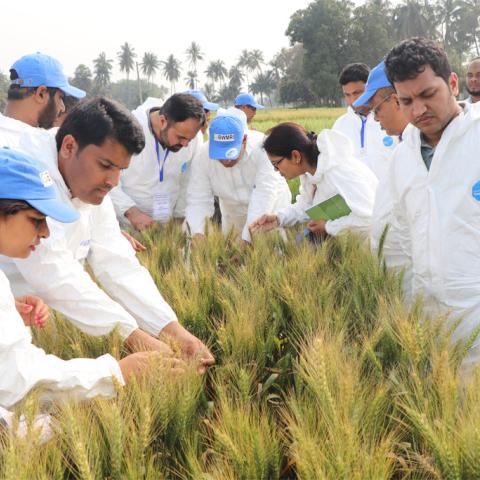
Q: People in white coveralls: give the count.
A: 12